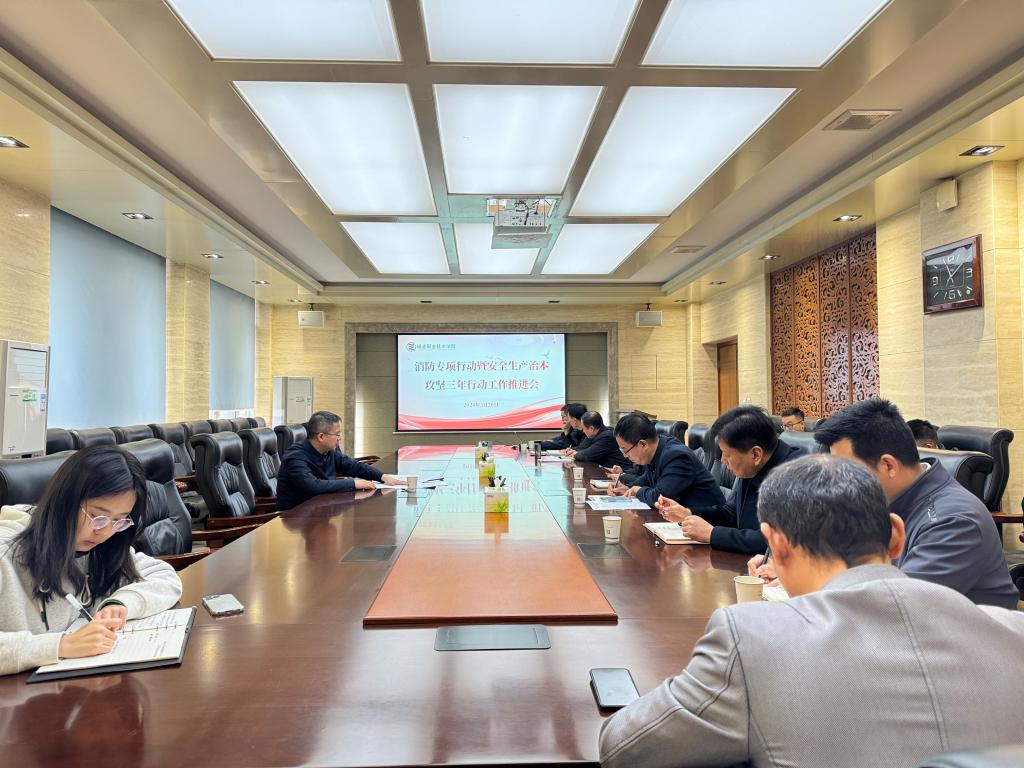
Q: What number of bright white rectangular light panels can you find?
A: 9